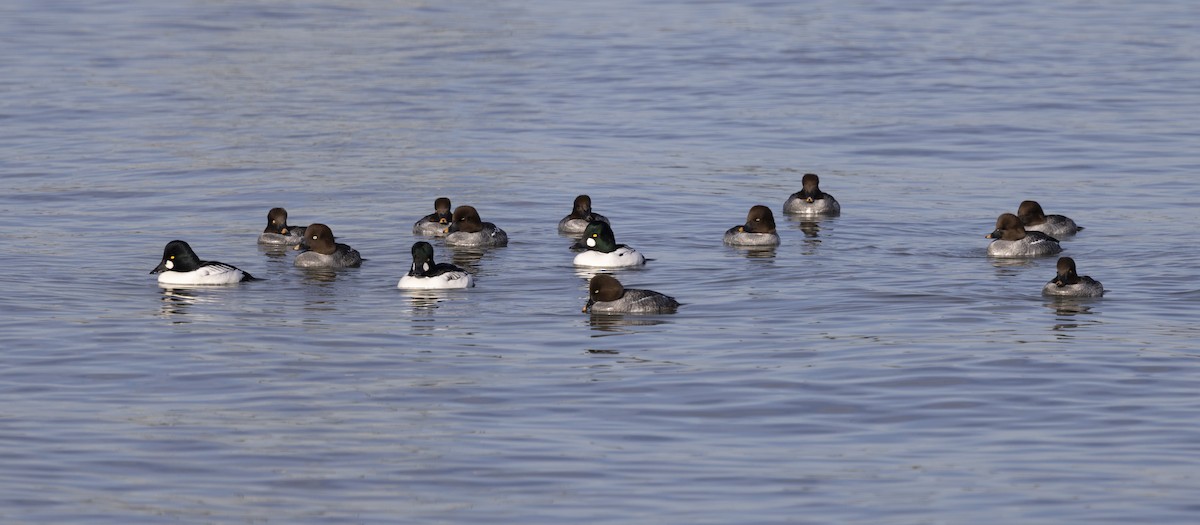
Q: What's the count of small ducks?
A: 14